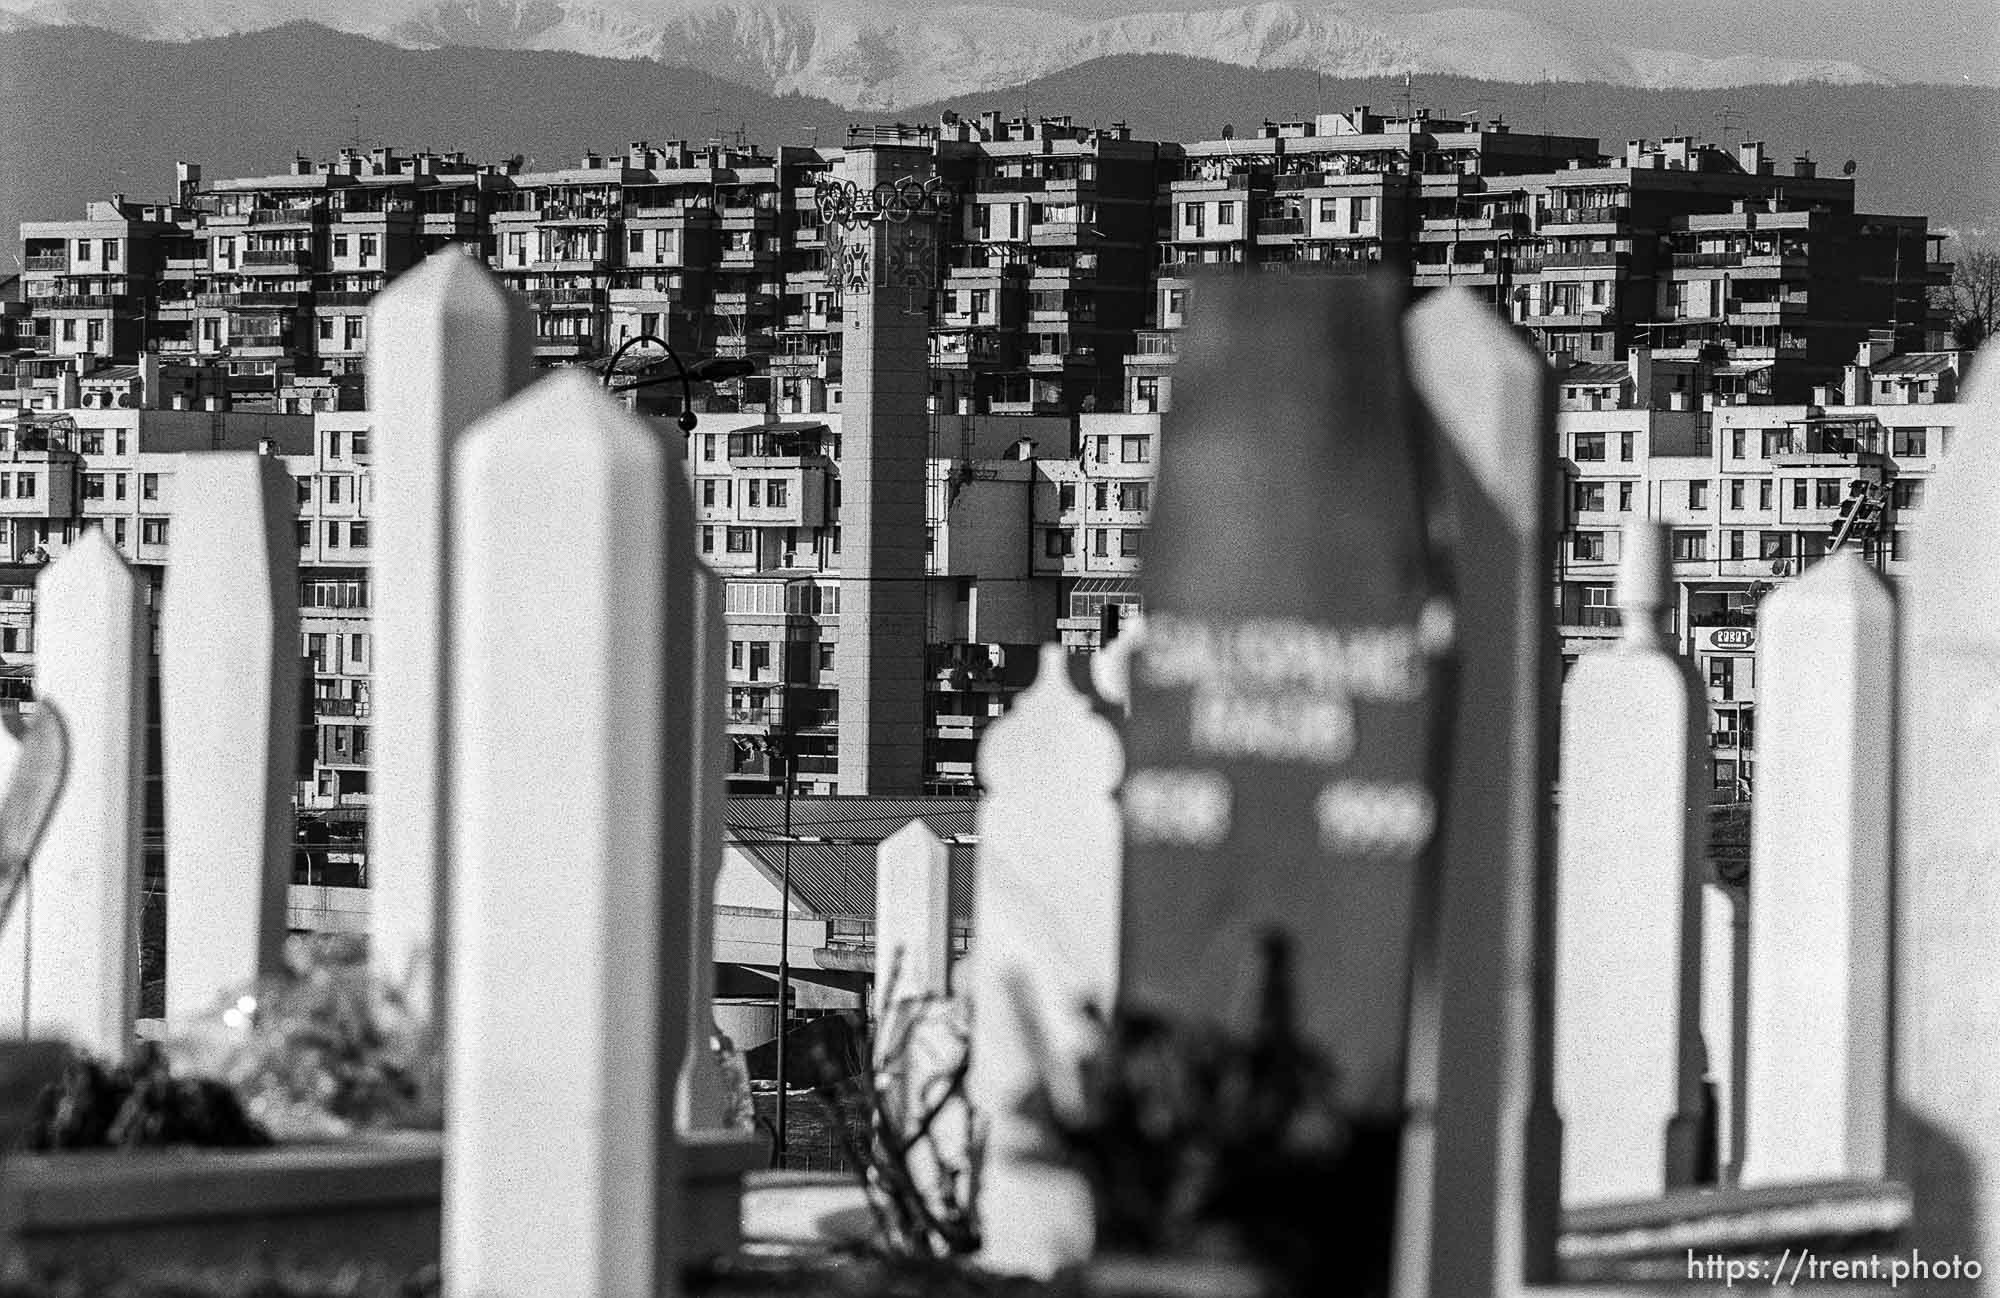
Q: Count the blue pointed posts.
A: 0